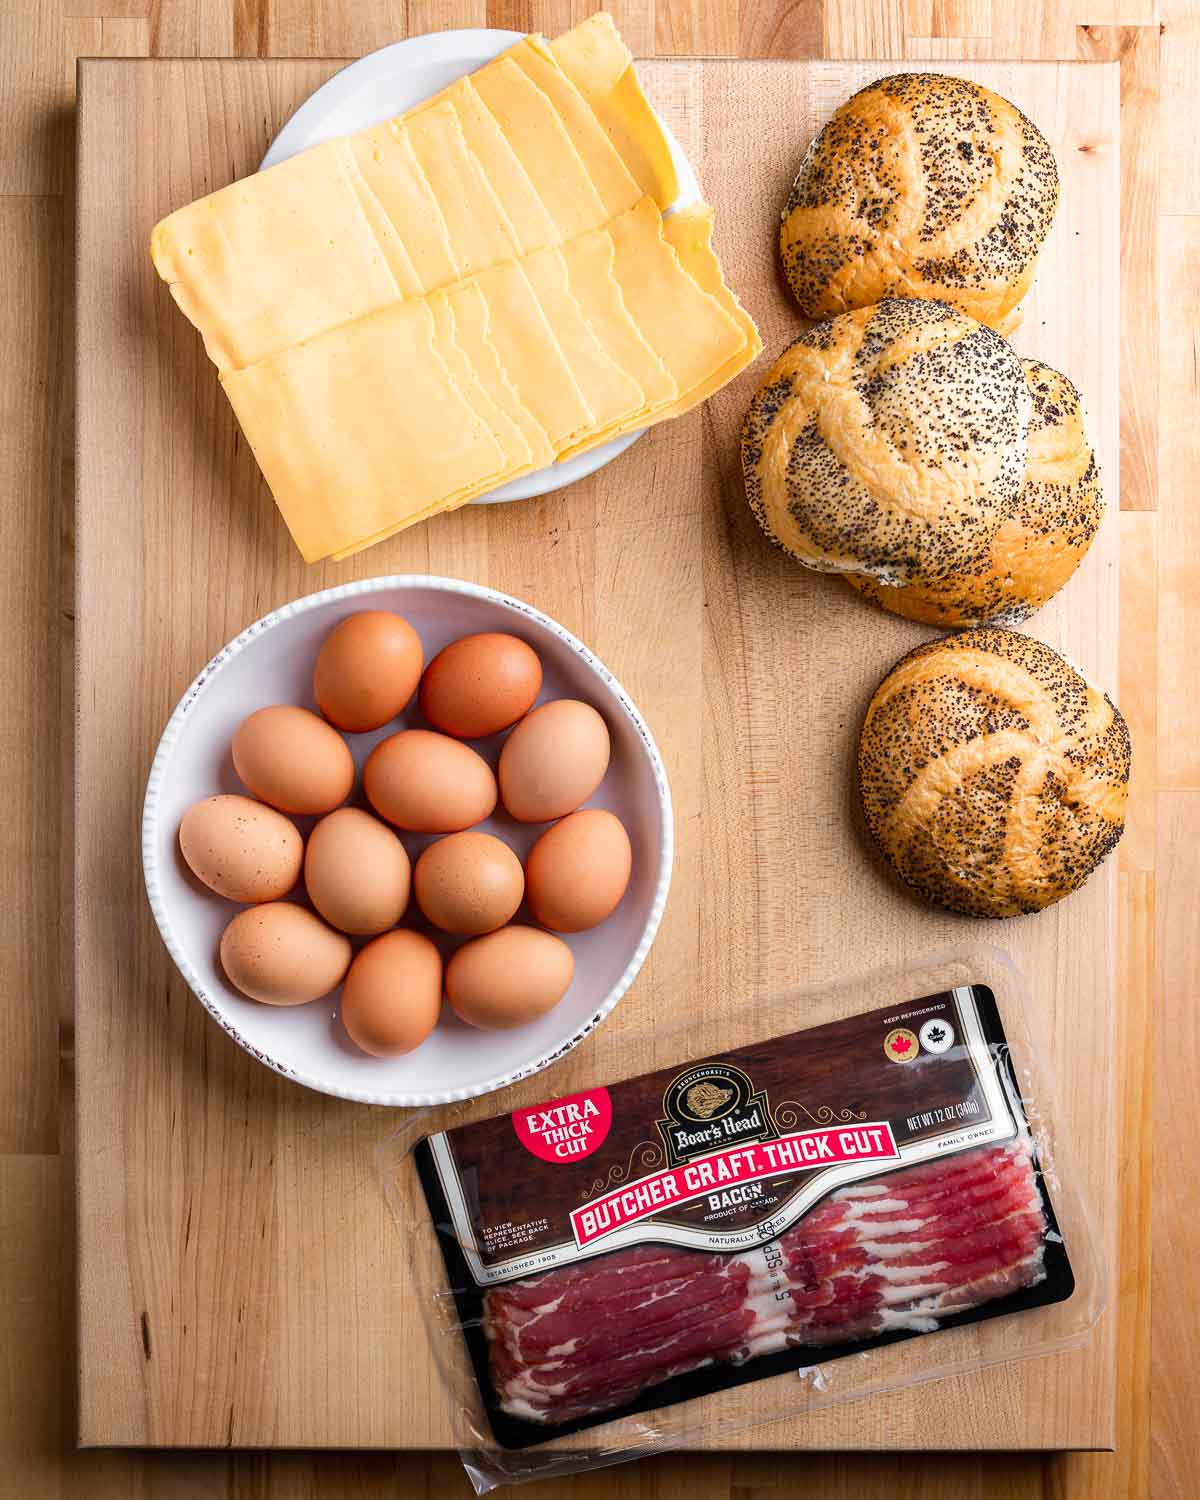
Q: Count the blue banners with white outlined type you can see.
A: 0